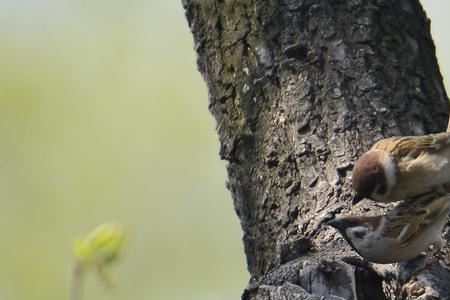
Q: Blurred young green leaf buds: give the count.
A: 1